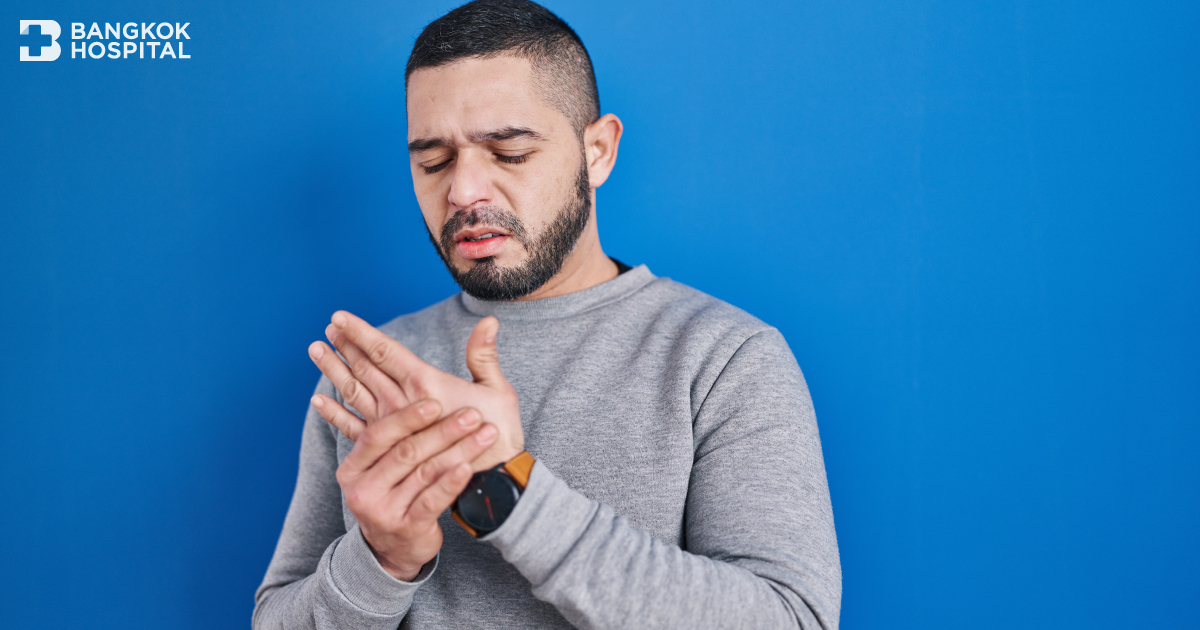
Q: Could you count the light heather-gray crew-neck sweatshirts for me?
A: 1